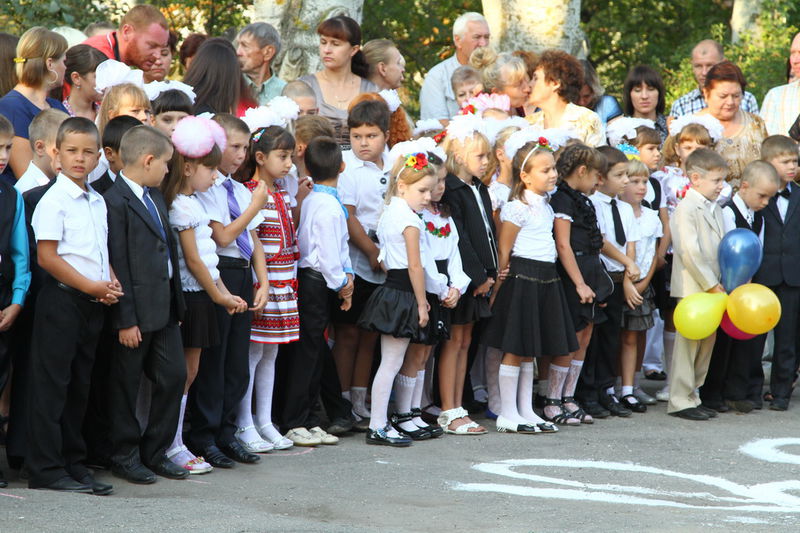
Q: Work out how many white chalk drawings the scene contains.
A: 2